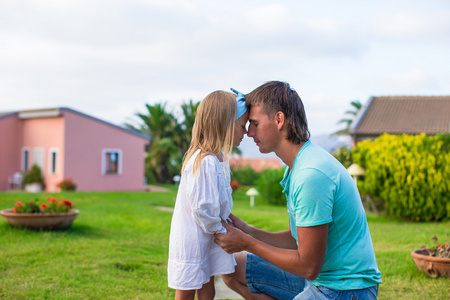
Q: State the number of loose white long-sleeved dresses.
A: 1